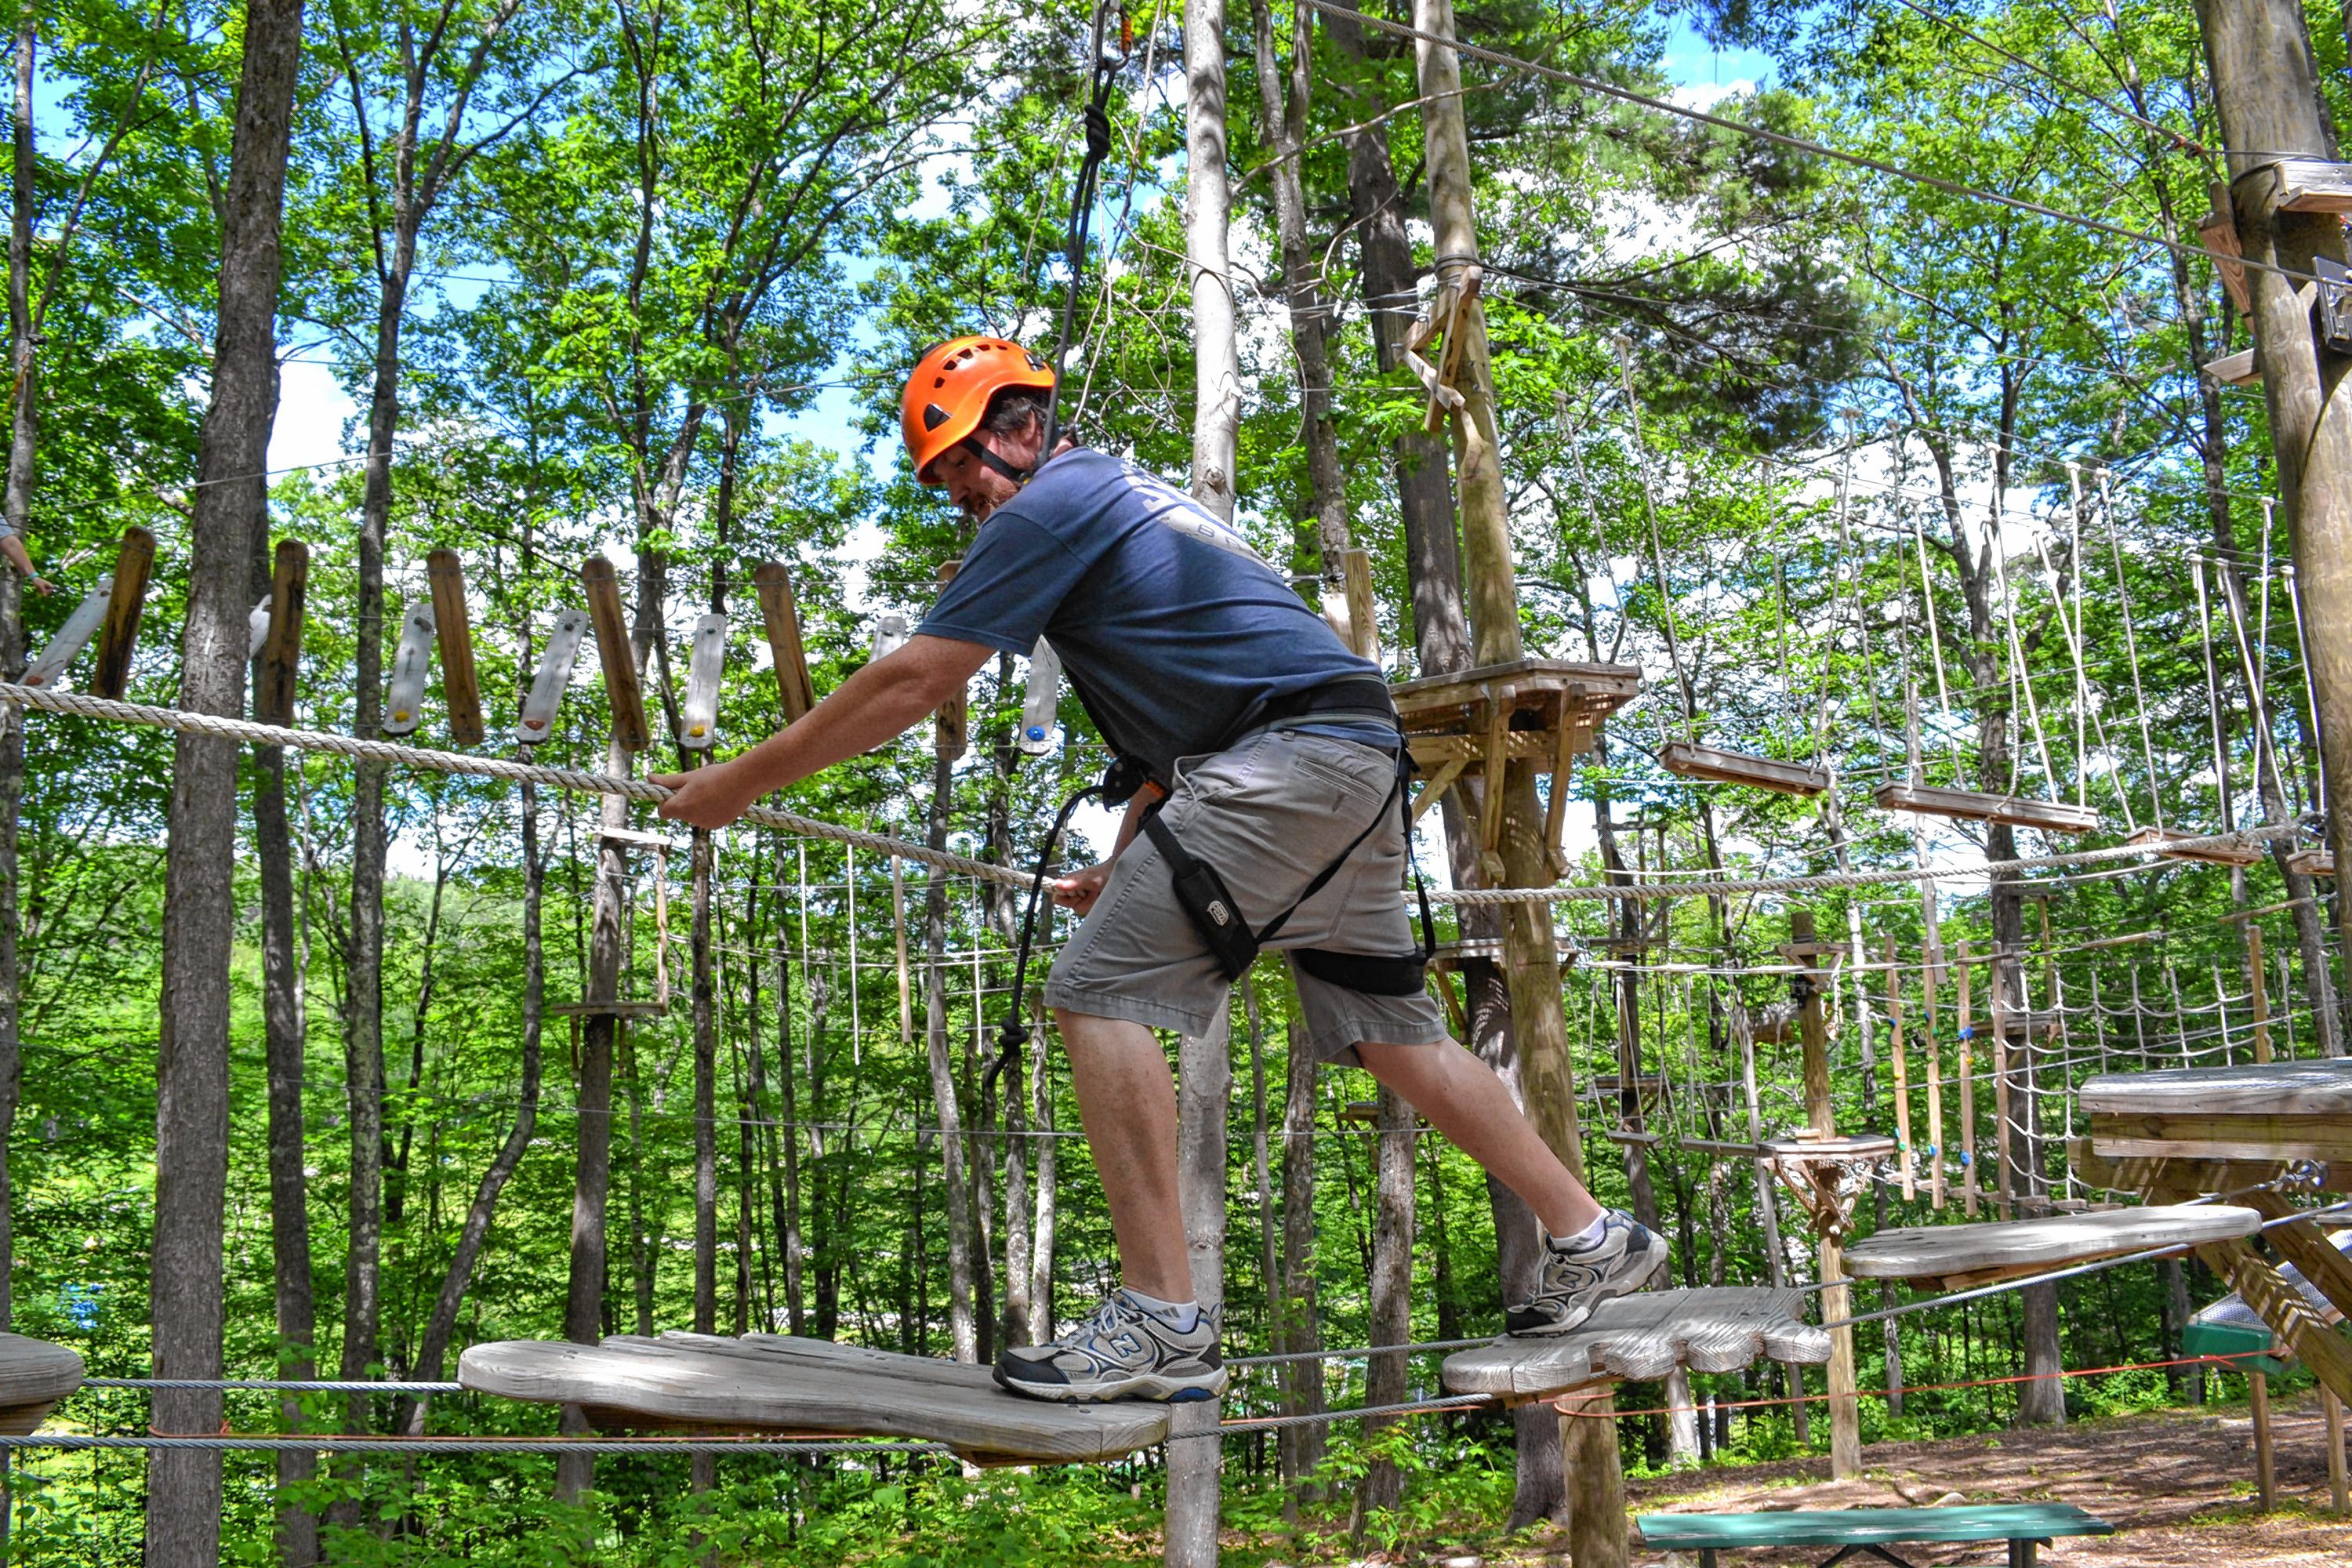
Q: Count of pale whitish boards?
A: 7